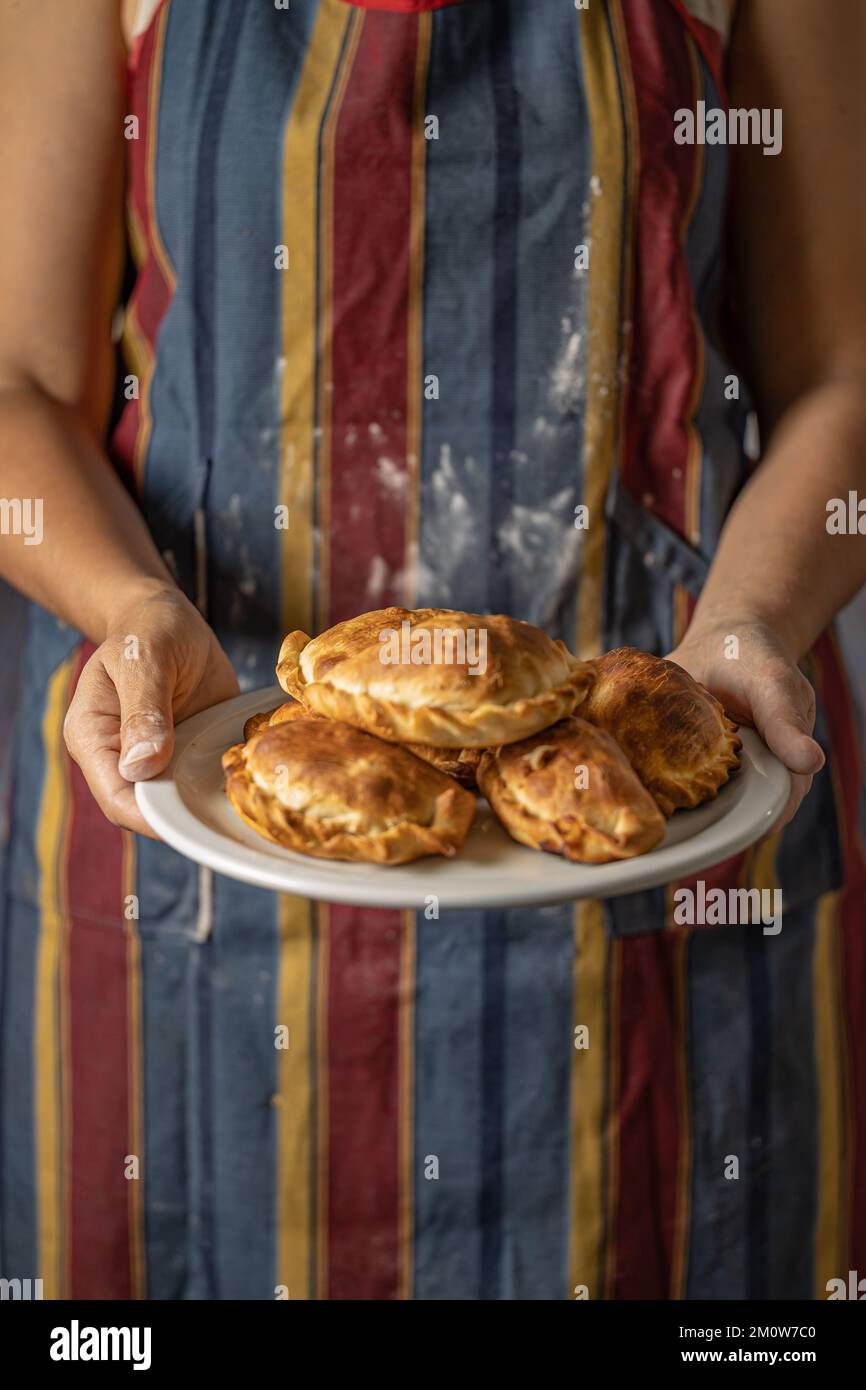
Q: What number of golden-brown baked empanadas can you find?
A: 5